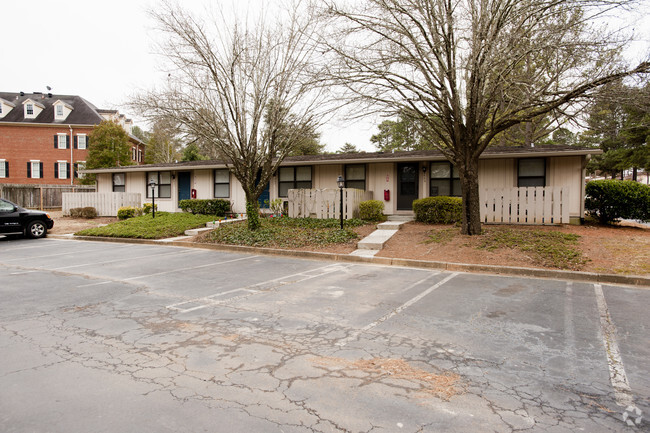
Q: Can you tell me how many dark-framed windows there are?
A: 7